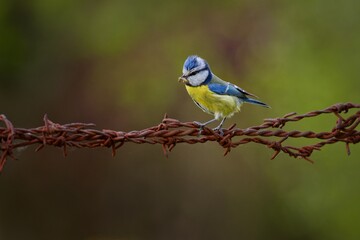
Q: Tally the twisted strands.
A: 3